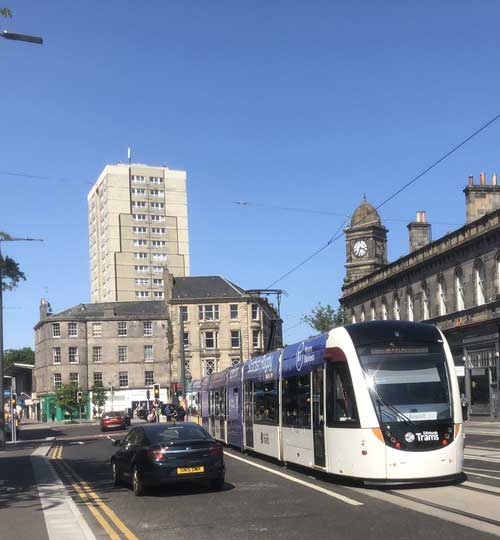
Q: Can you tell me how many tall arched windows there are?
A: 11